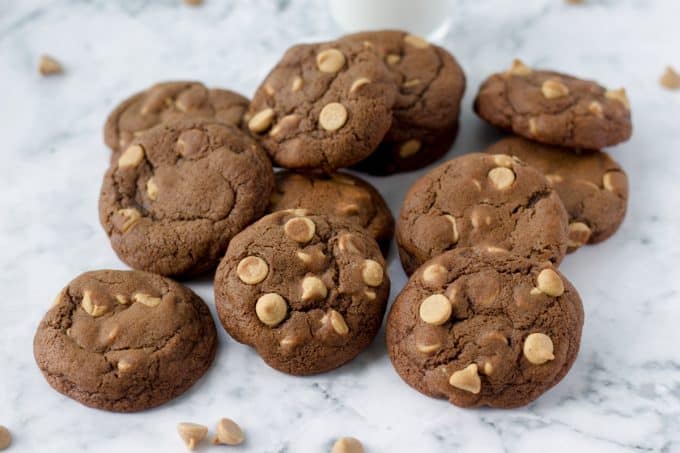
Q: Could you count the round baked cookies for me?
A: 12